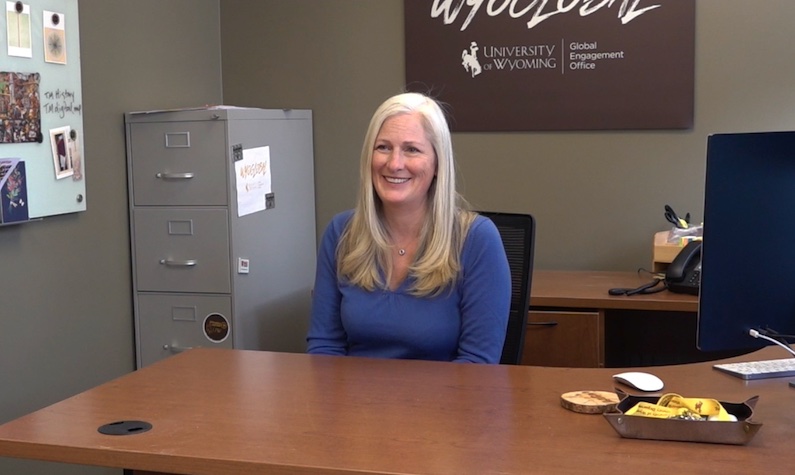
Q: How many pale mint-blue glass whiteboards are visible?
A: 1